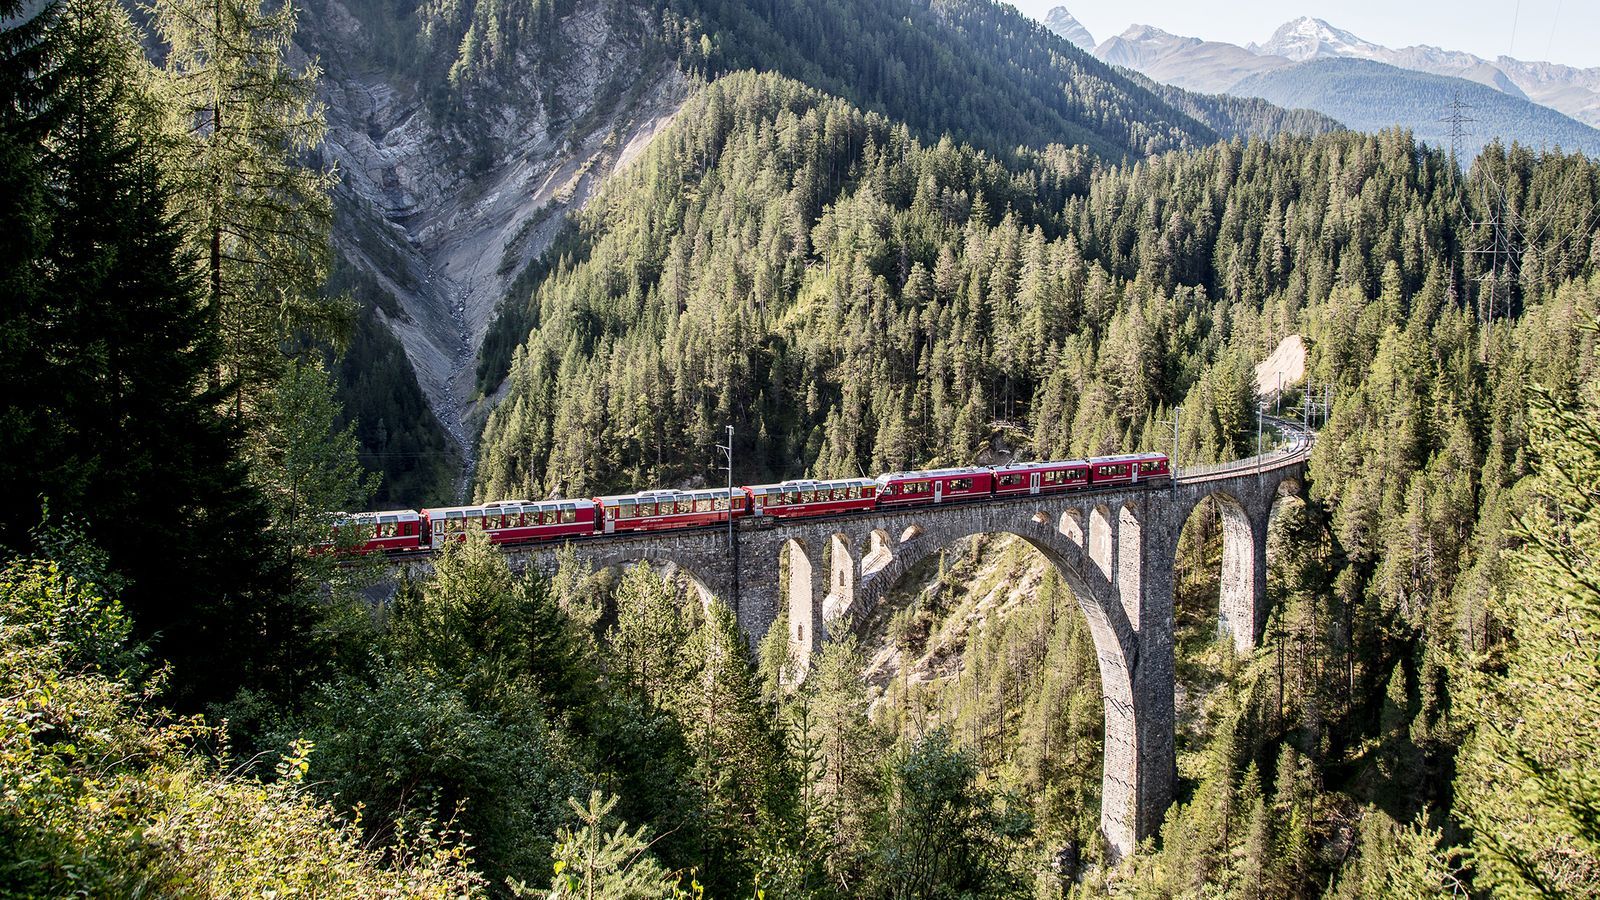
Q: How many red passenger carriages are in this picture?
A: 7